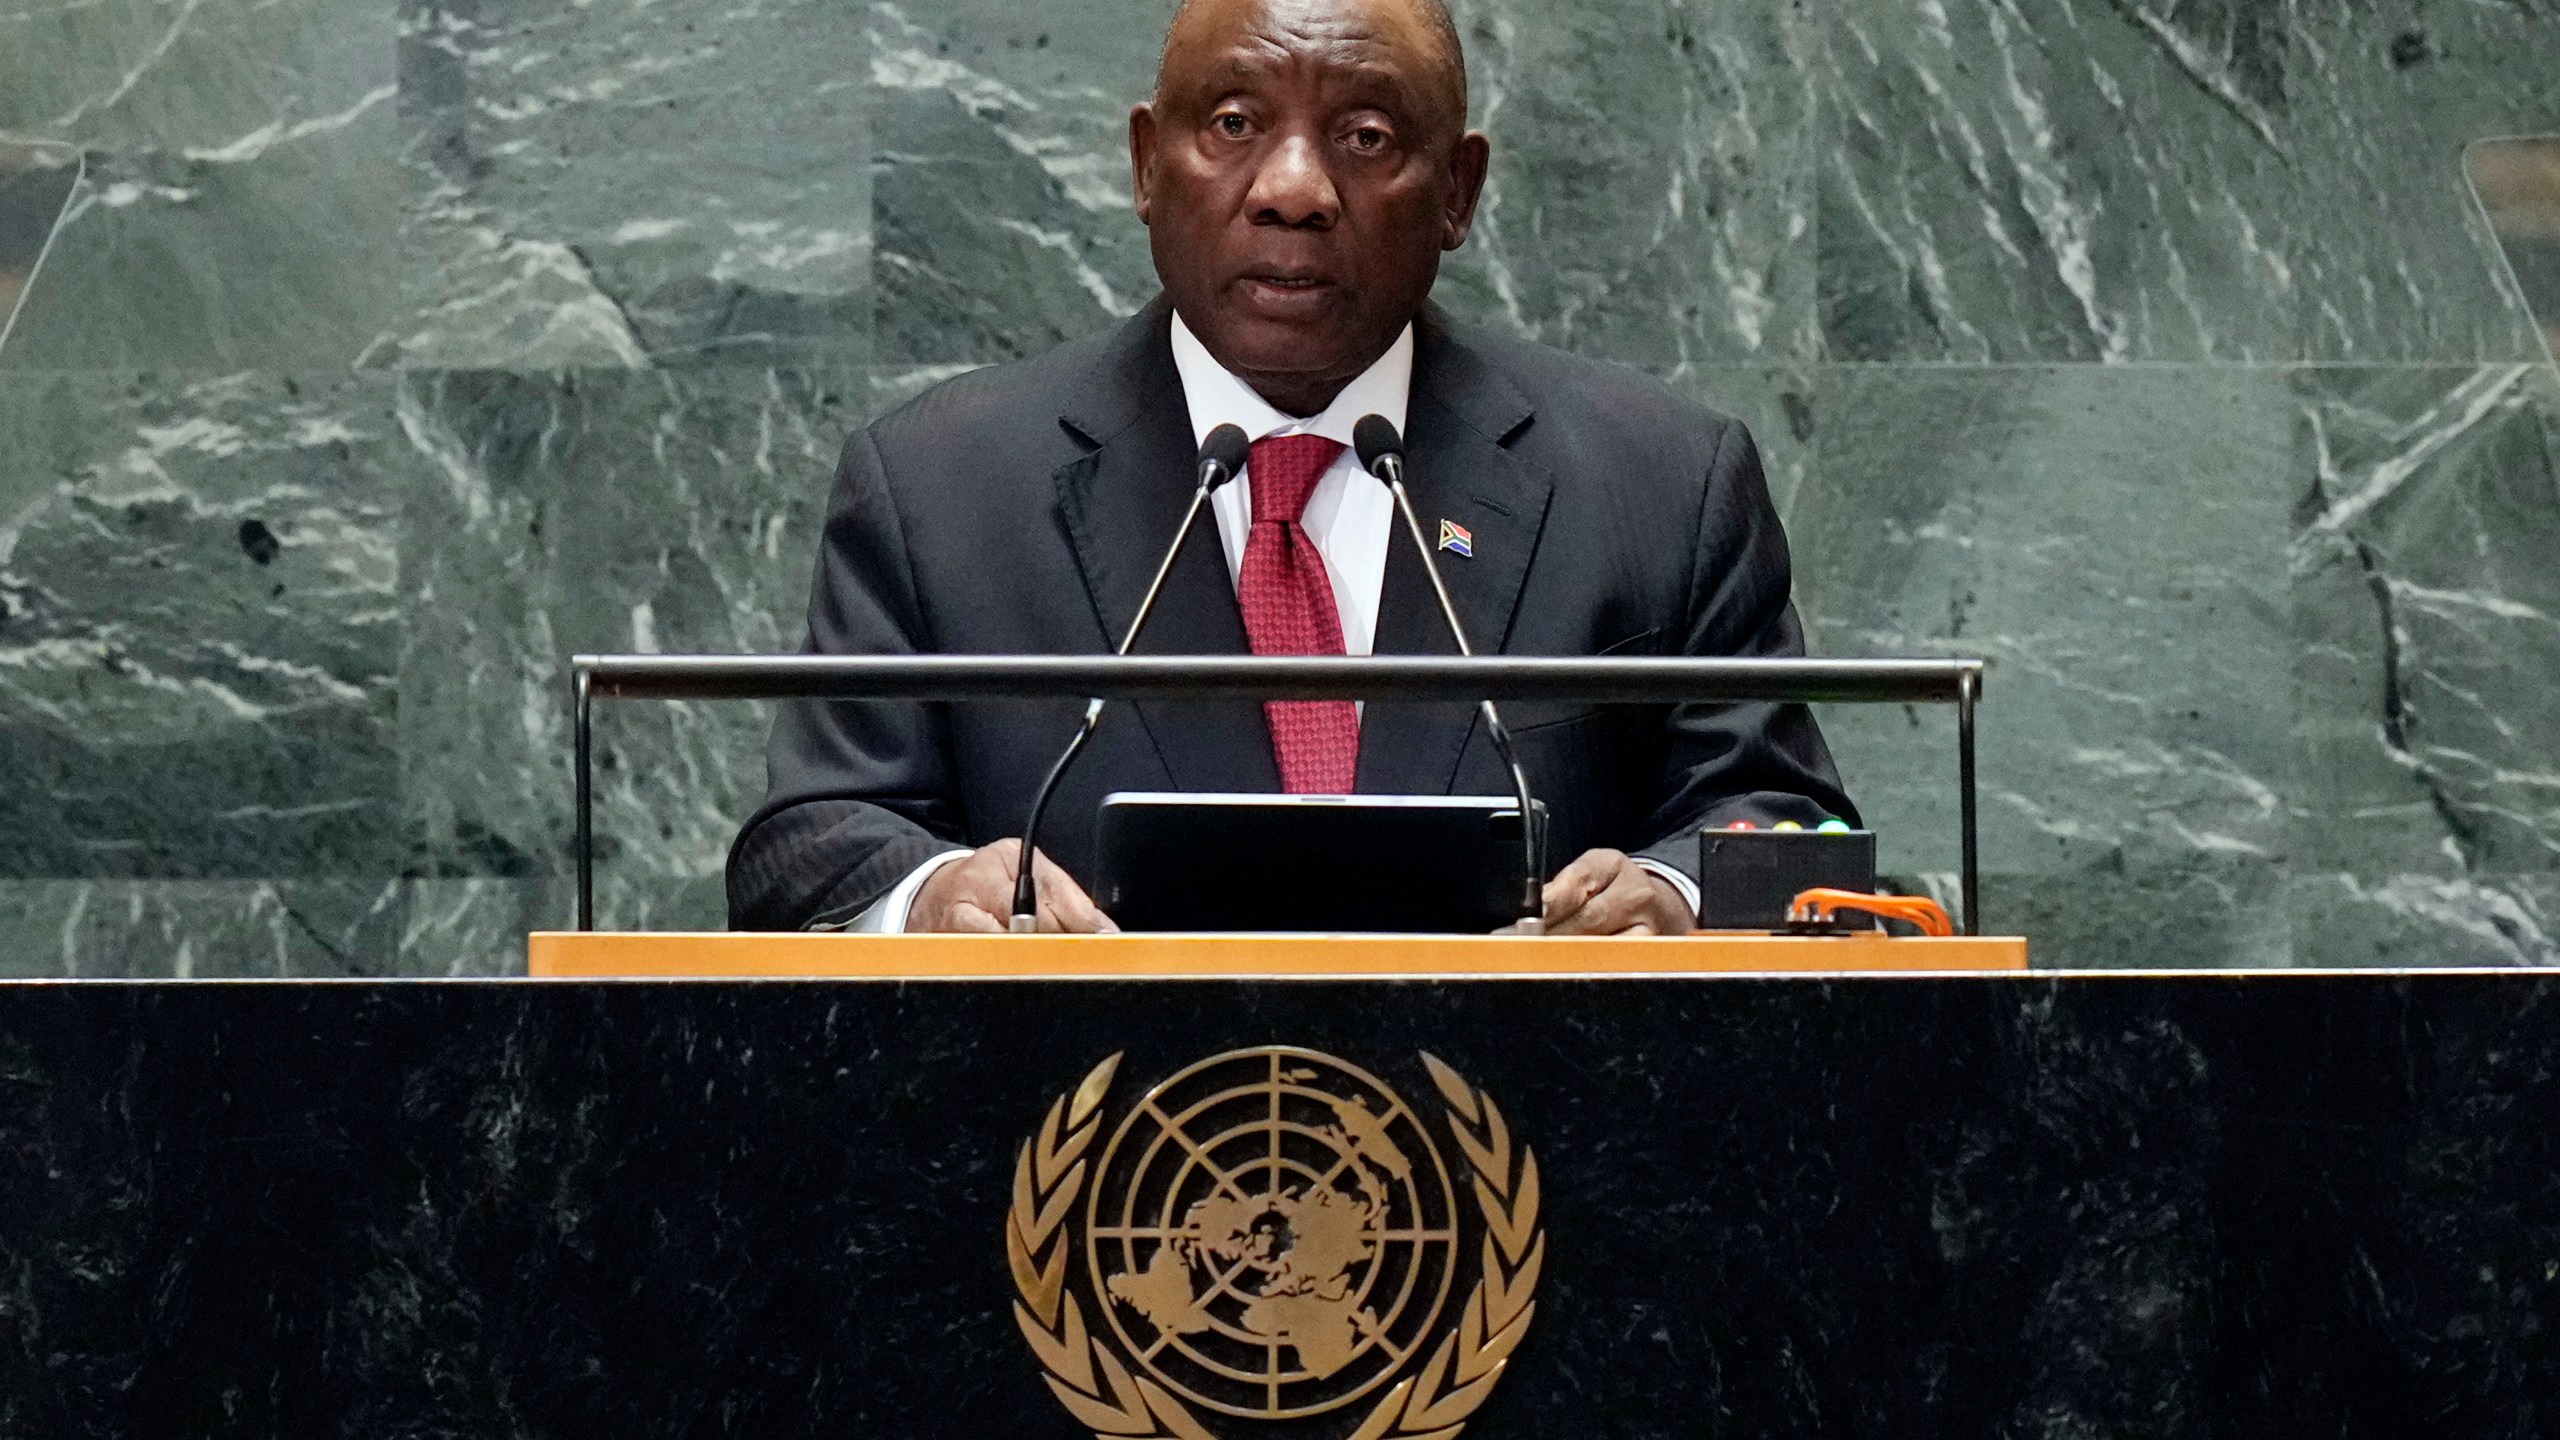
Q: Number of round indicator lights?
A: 3